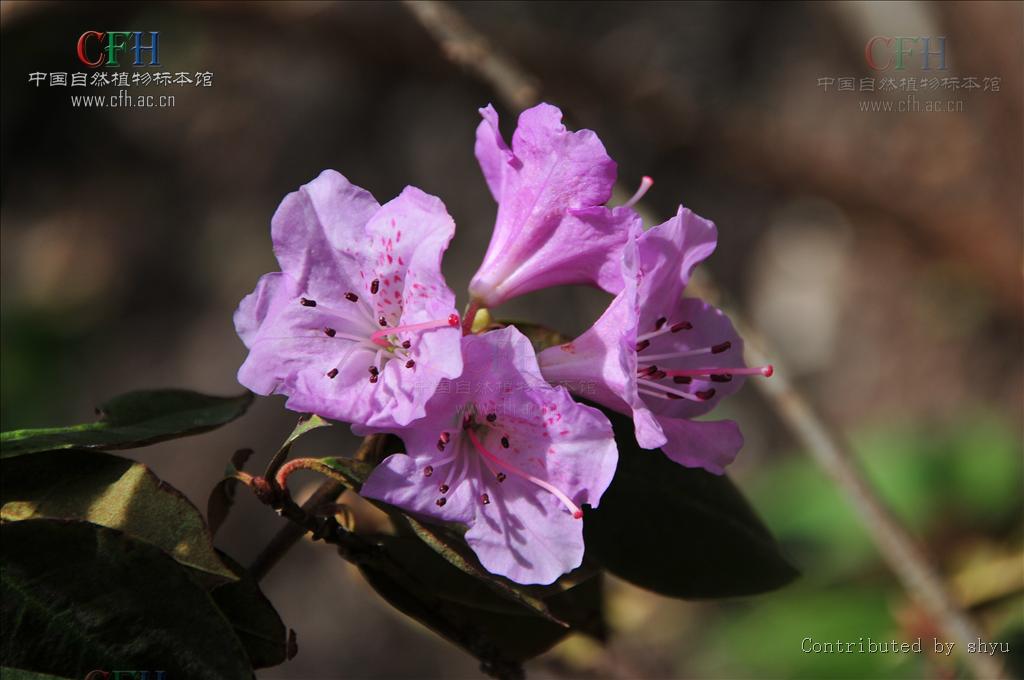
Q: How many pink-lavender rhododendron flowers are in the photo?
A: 4